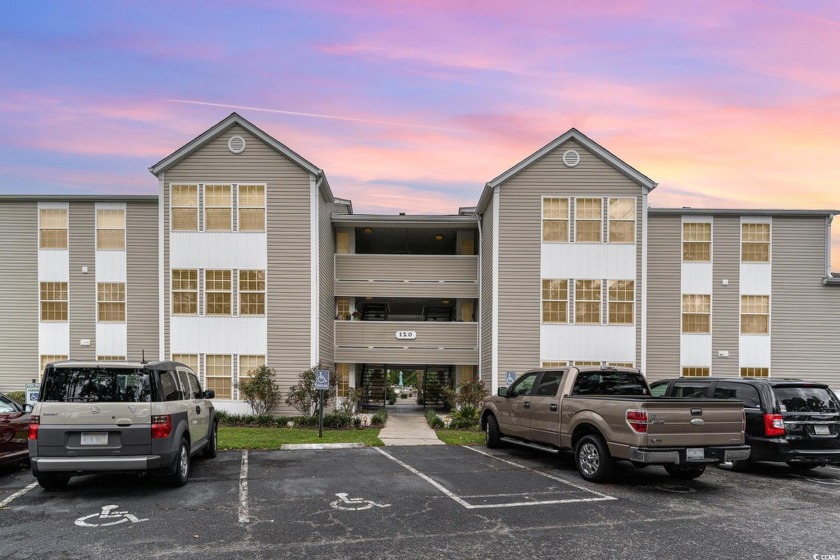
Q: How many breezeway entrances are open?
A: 1